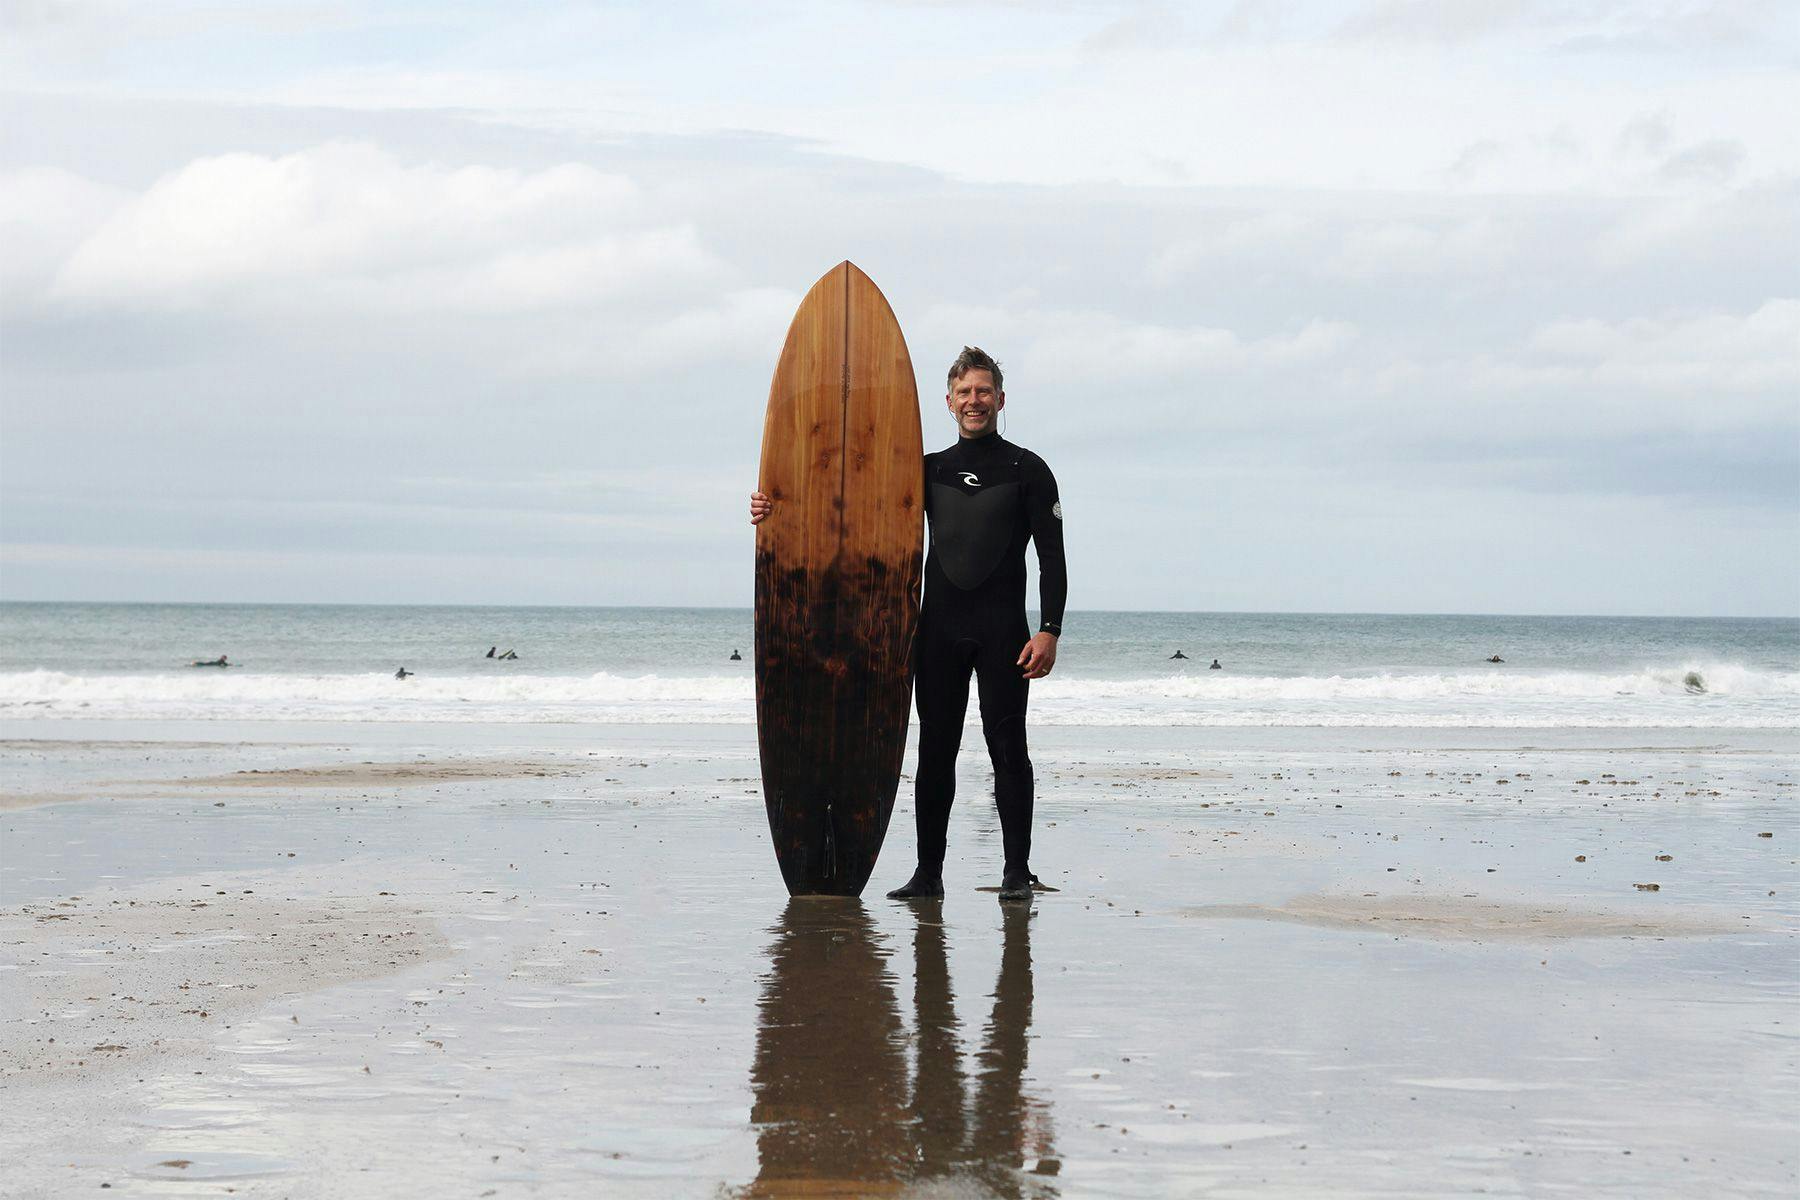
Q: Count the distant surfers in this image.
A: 8